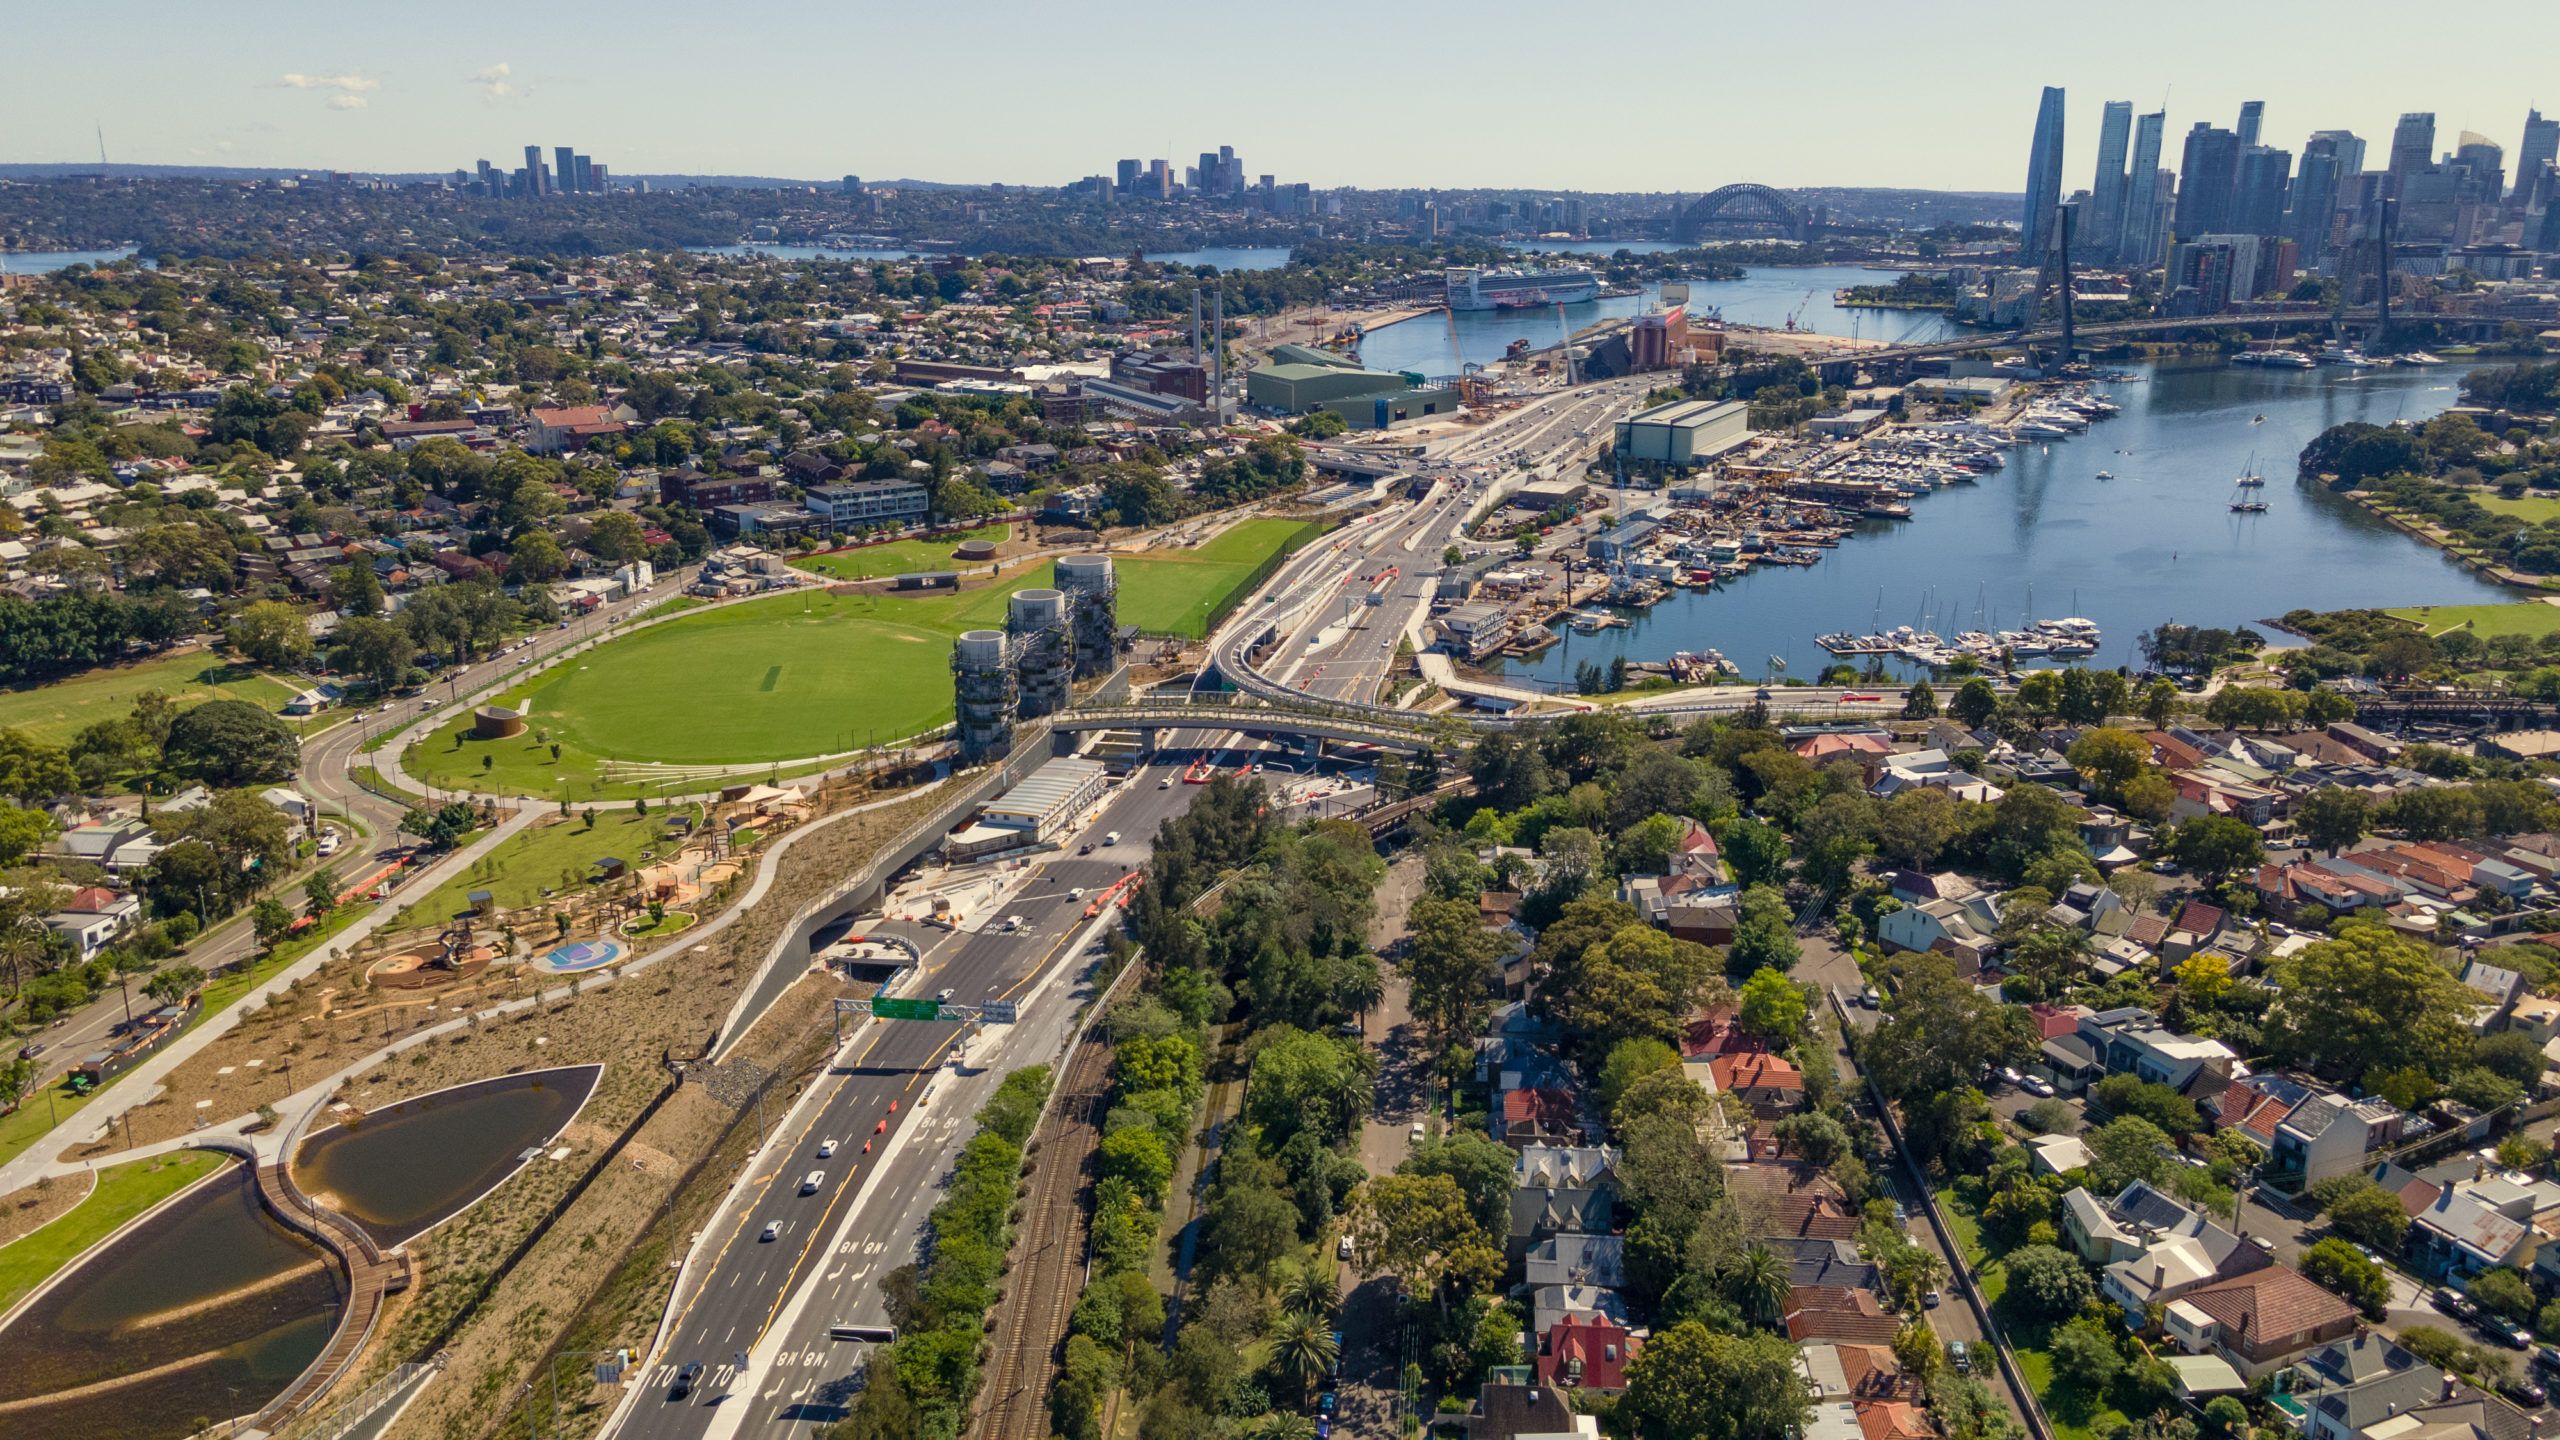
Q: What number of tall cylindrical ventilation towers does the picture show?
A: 3